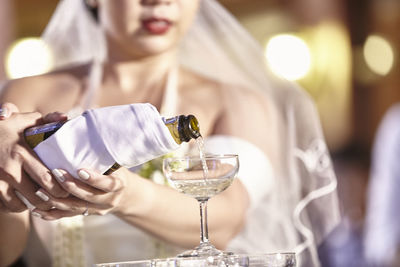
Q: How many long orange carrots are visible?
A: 0